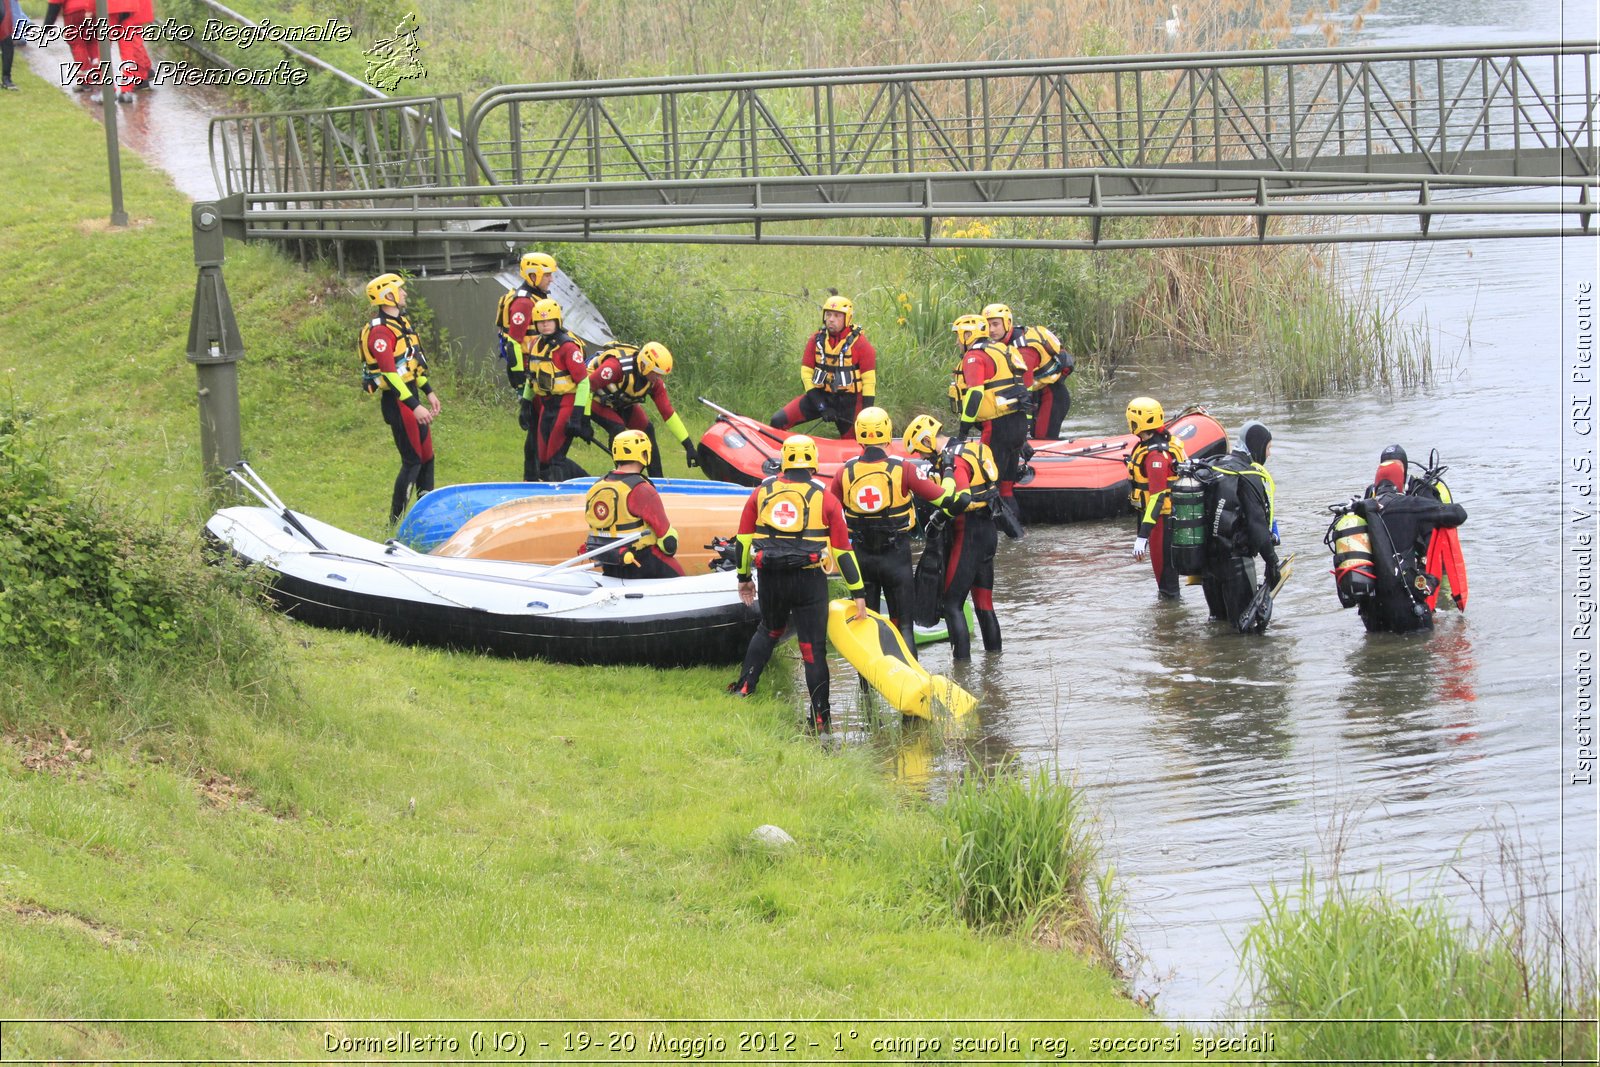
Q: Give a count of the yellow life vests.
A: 12